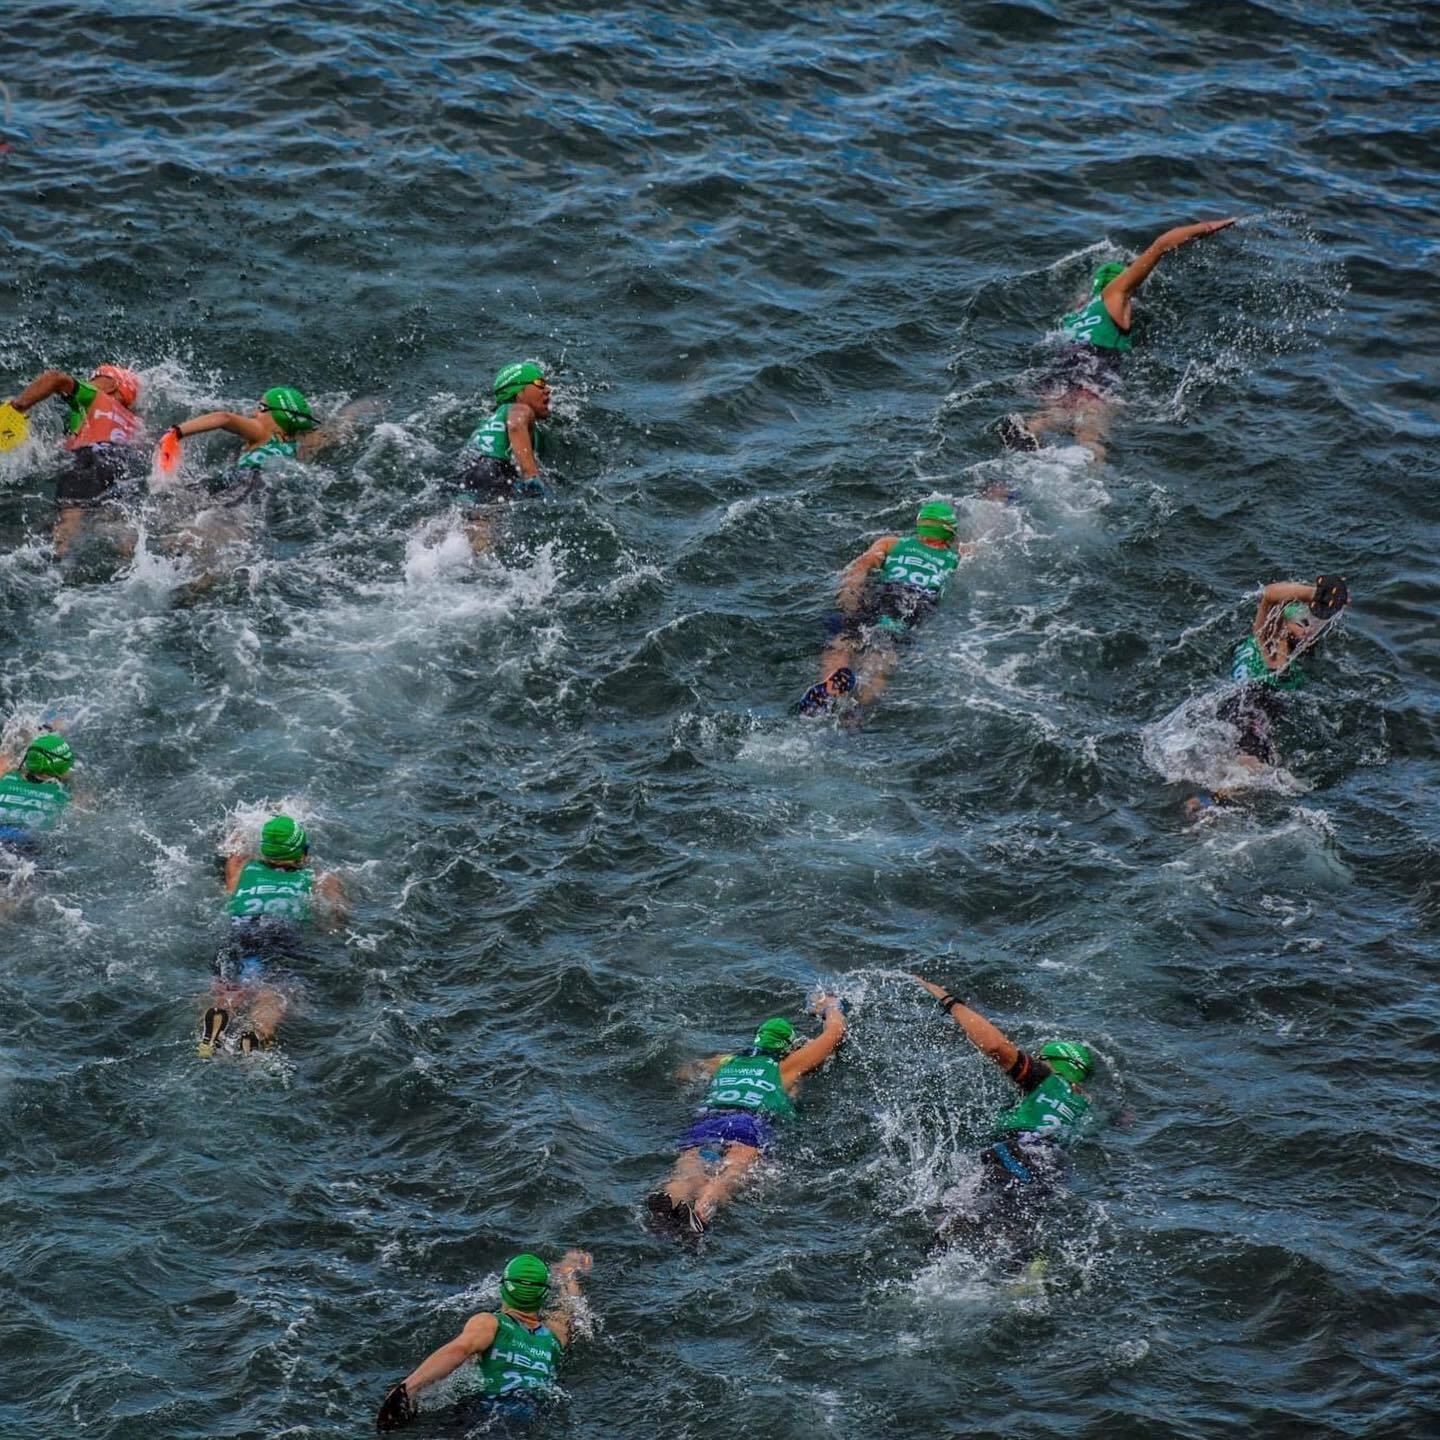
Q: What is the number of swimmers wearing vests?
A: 11